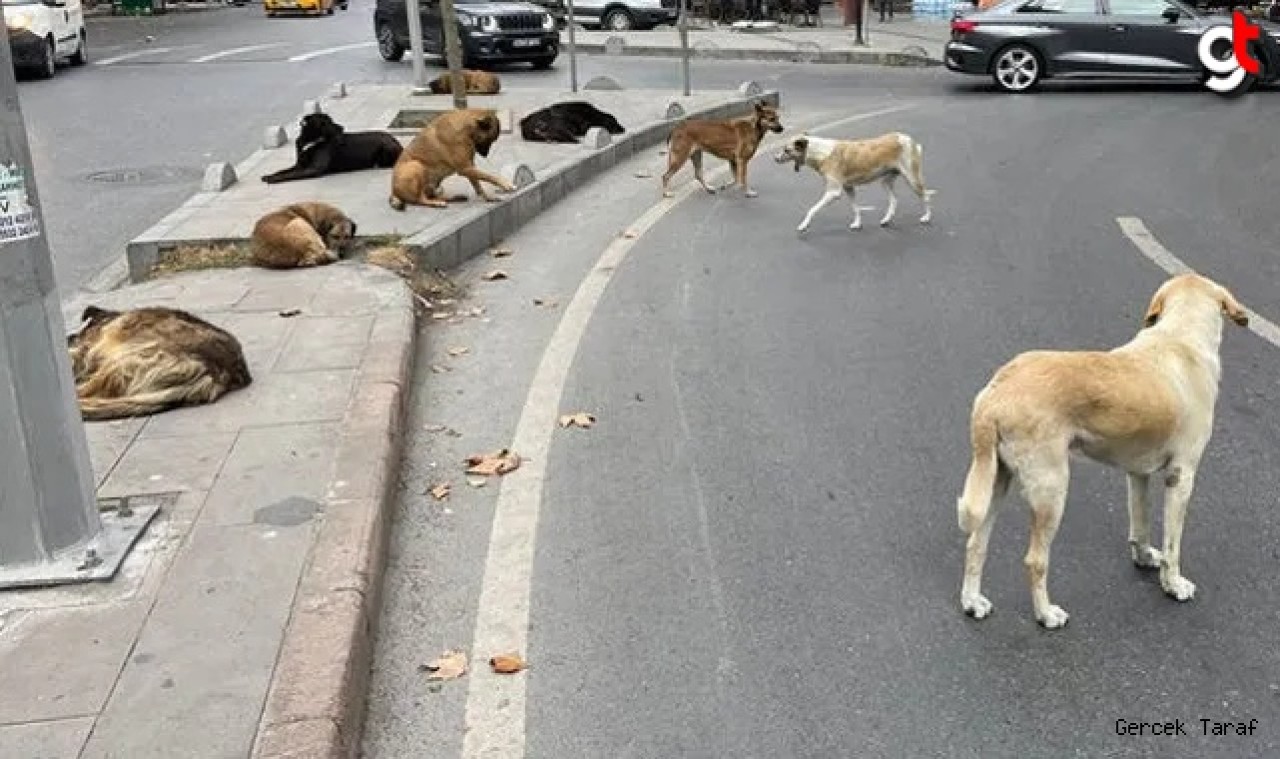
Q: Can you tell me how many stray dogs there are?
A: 9